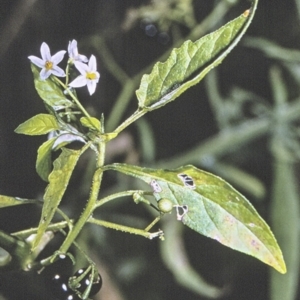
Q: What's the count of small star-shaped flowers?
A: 3